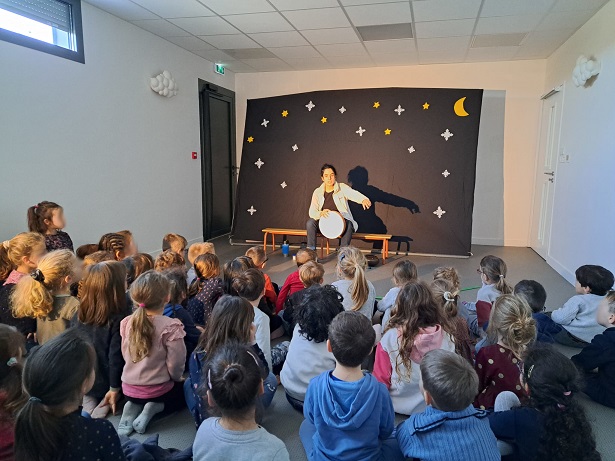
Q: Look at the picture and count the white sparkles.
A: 13